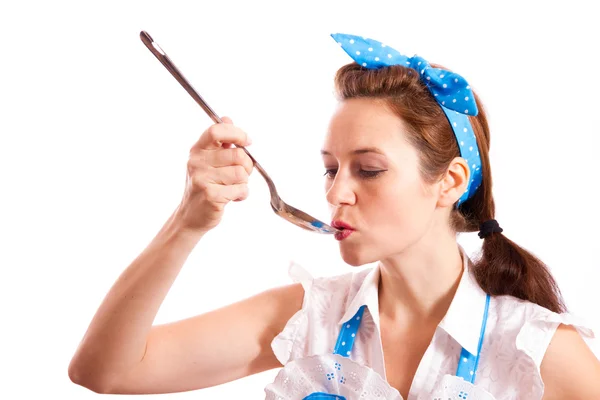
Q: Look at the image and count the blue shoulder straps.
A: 2